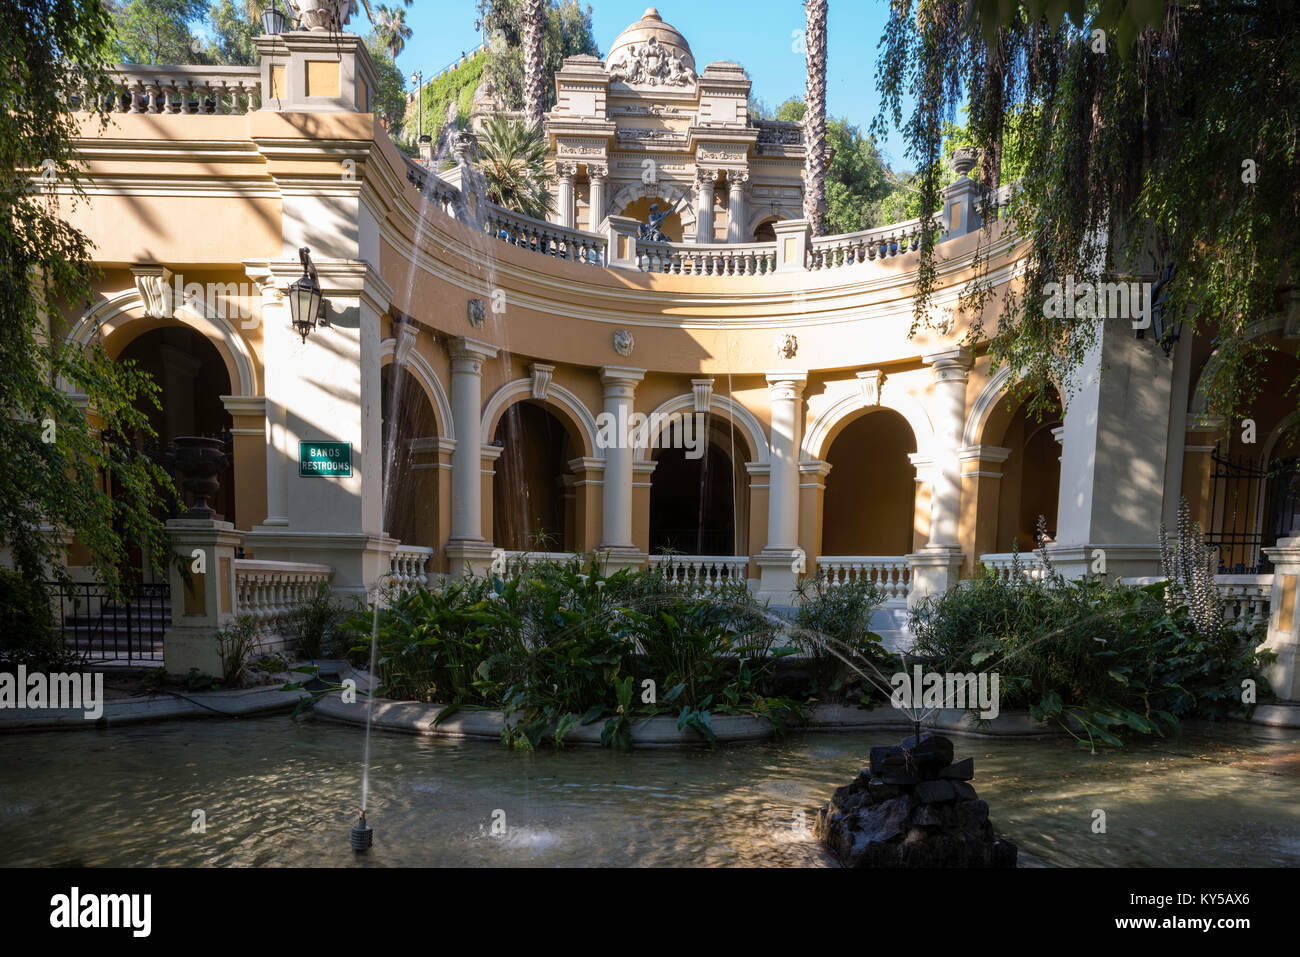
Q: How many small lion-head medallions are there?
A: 4